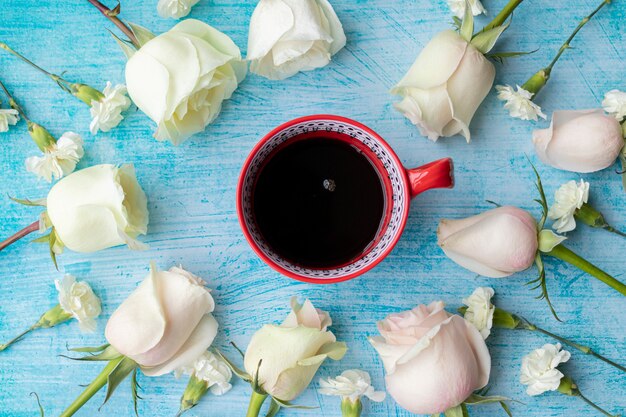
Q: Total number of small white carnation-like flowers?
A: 13